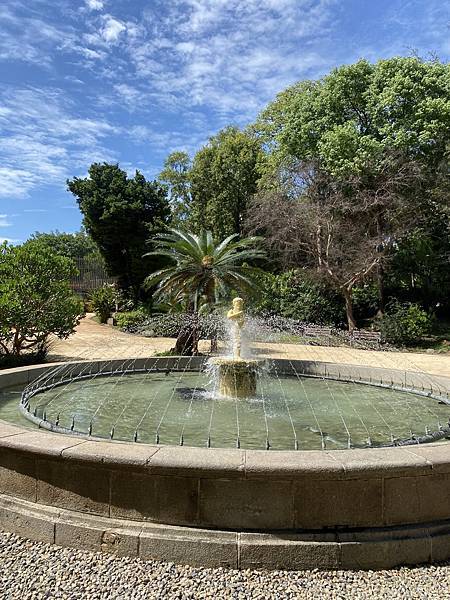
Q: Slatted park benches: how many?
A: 2